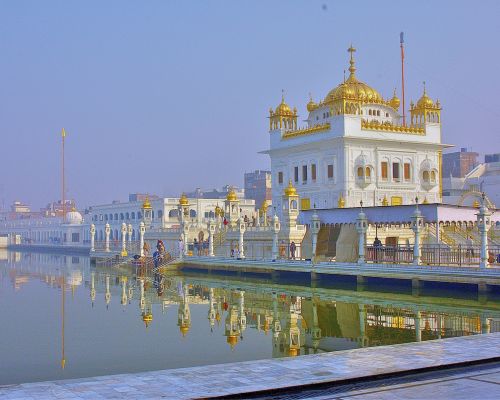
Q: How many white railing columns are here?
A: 13